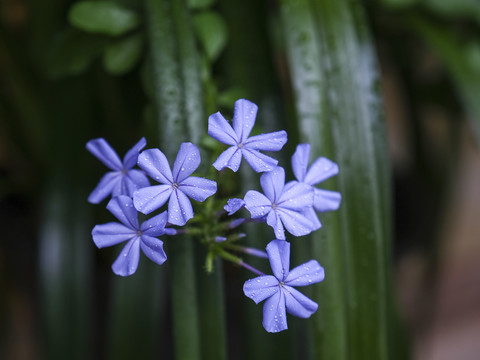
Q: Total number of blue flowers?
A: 7